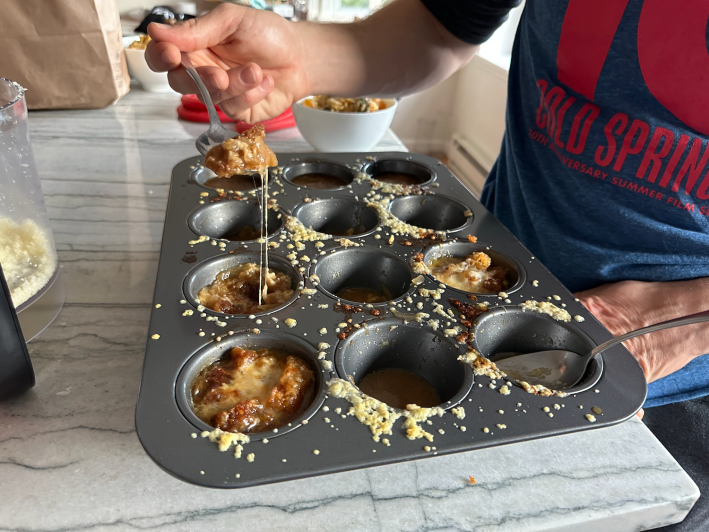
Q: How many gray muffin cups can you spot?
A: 12